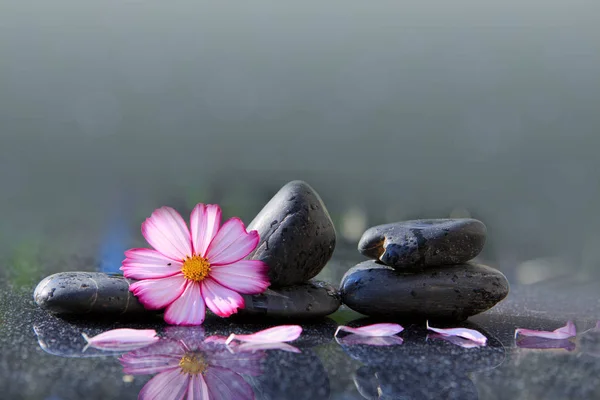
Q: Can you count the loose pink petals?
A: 5